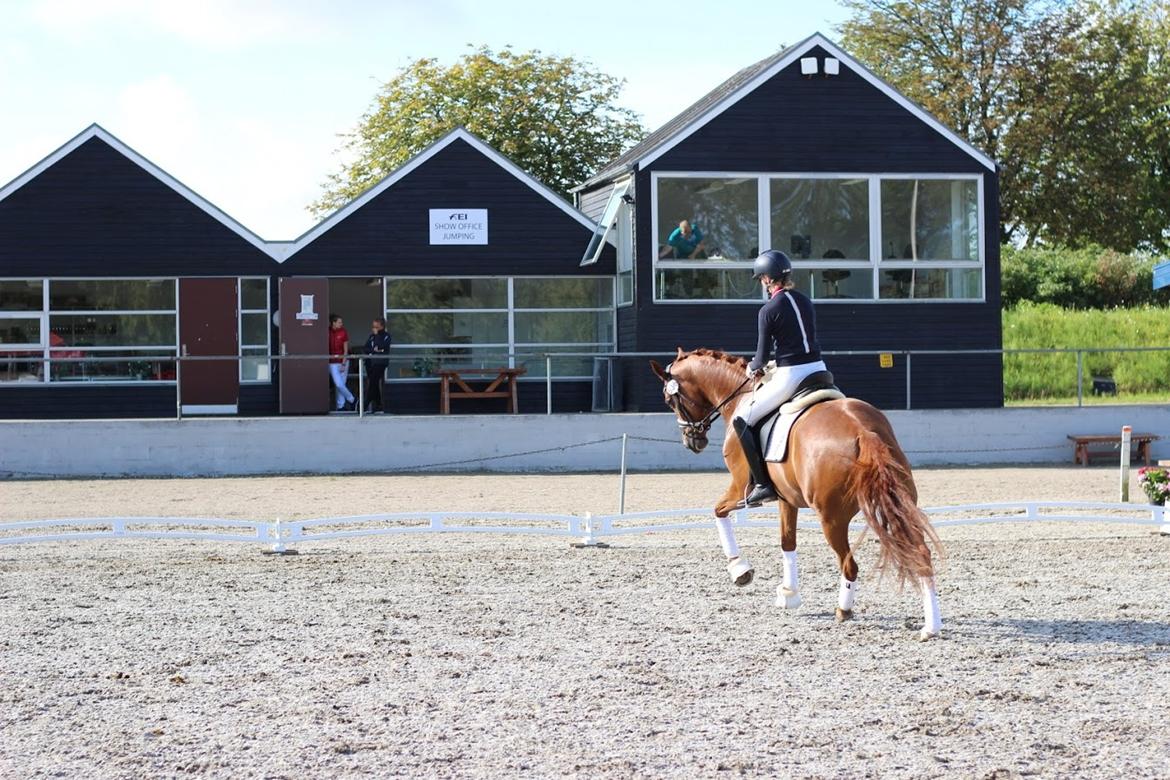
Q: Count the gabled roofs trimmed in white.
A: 3